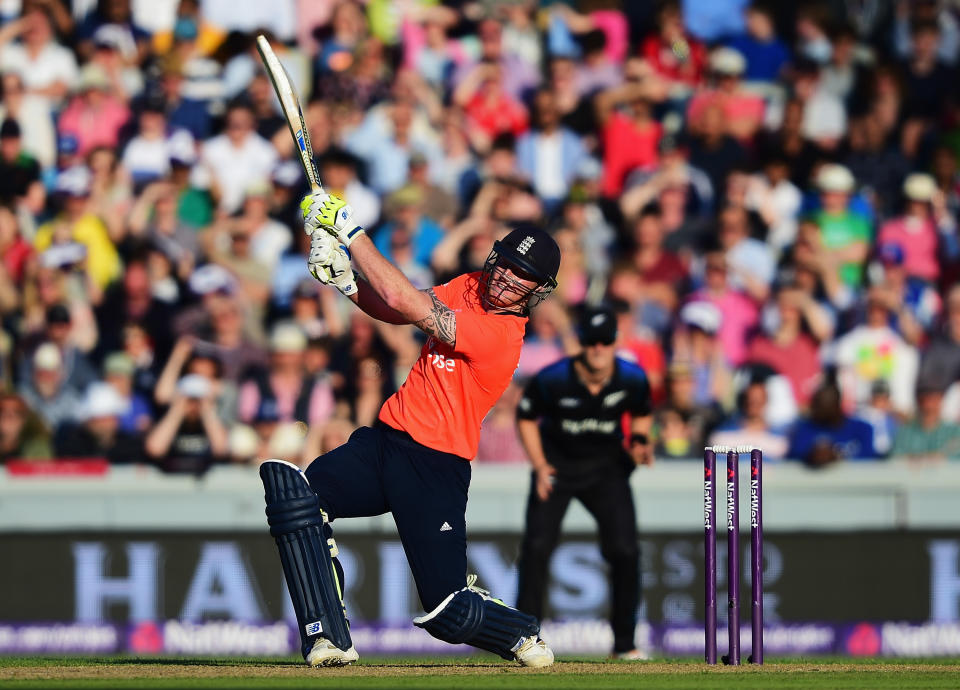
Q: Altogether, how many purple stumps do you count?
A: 3